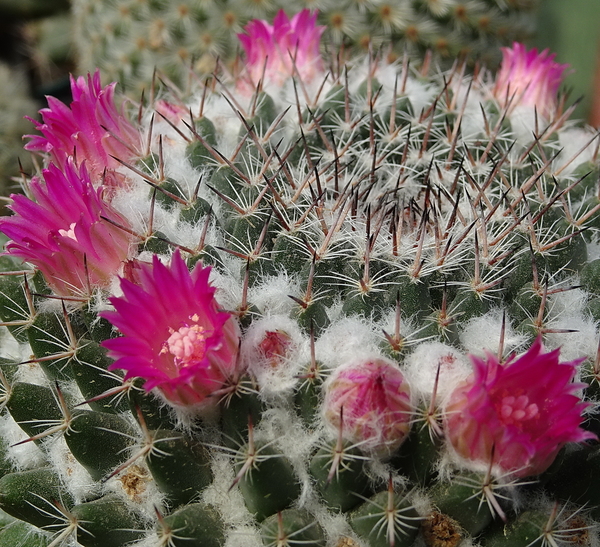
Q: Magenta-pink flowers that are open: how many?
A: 6